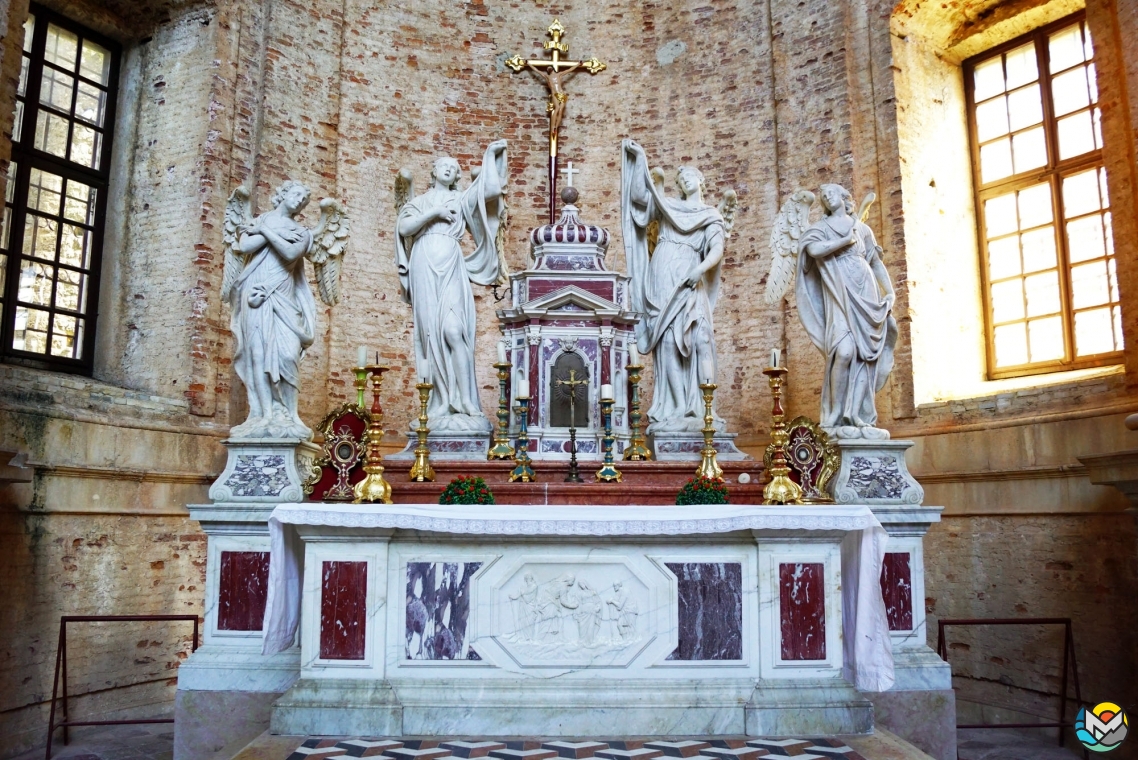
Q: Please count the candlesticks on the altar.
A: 9